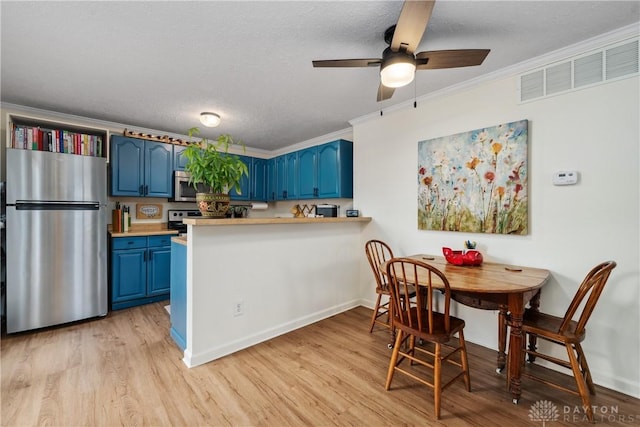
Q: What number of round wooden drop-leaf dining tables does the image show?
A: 1